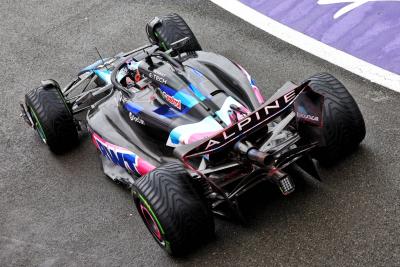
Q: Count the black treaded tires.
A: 4